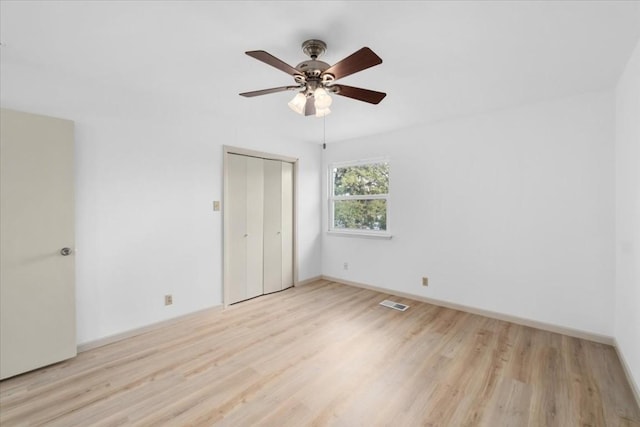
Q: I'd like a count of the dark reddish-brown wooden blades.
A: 5